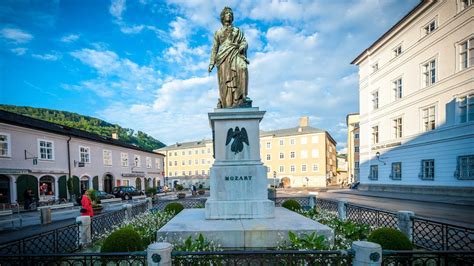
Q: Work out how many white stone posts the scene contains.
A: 8